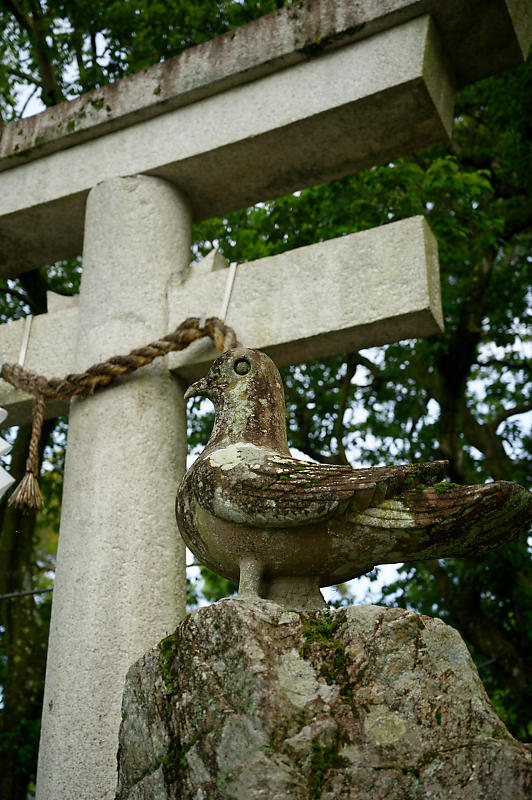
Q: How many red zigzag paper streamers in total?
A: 0